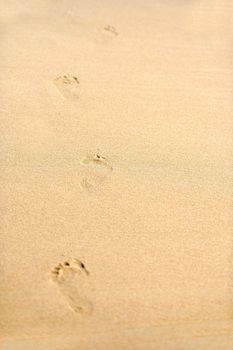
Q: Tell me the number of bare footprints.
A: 4